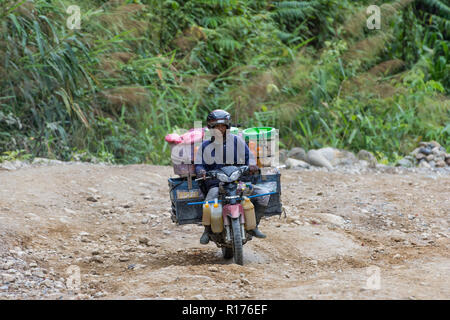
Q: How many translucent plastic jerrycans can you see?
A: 3